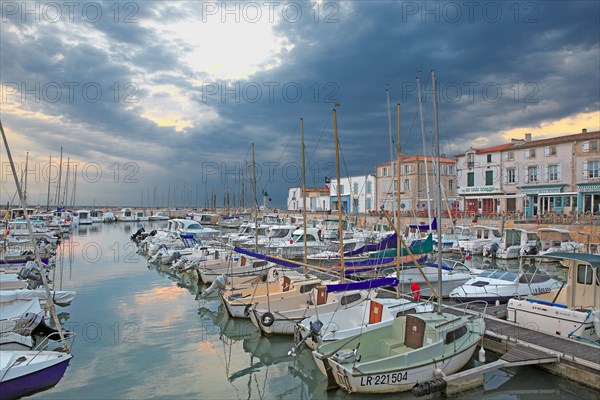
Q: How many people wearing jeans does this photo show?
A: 0